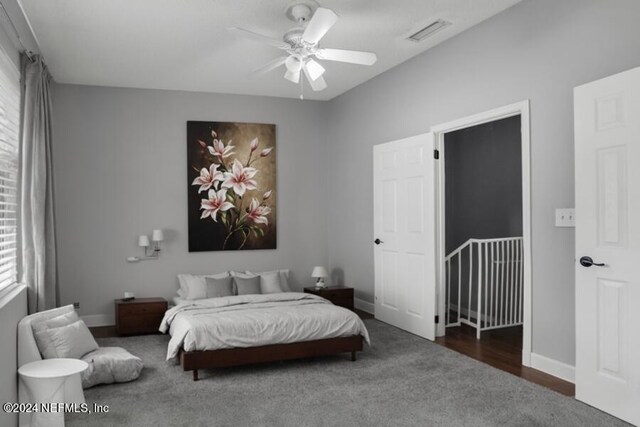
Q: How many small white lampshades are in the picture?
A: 3